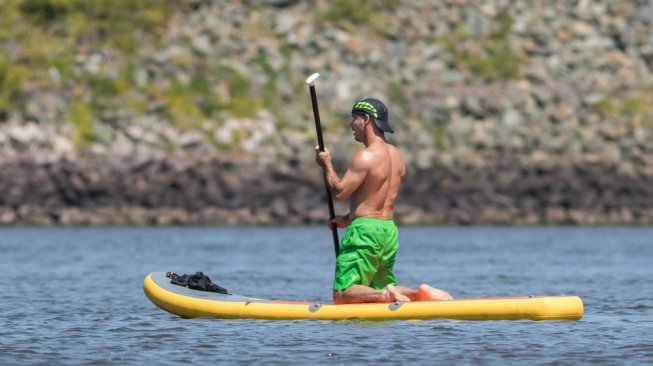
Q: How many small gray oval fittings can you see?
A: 2